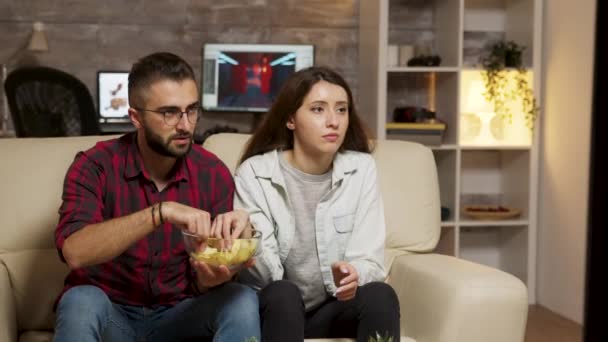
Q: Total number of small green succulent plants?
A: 2